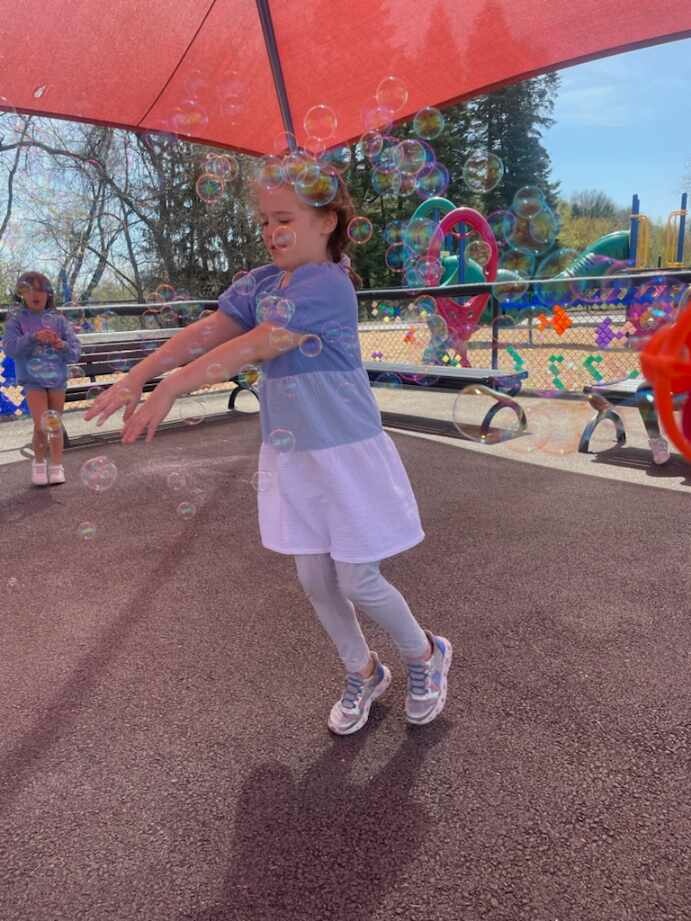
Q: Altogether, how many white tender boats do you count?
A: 0